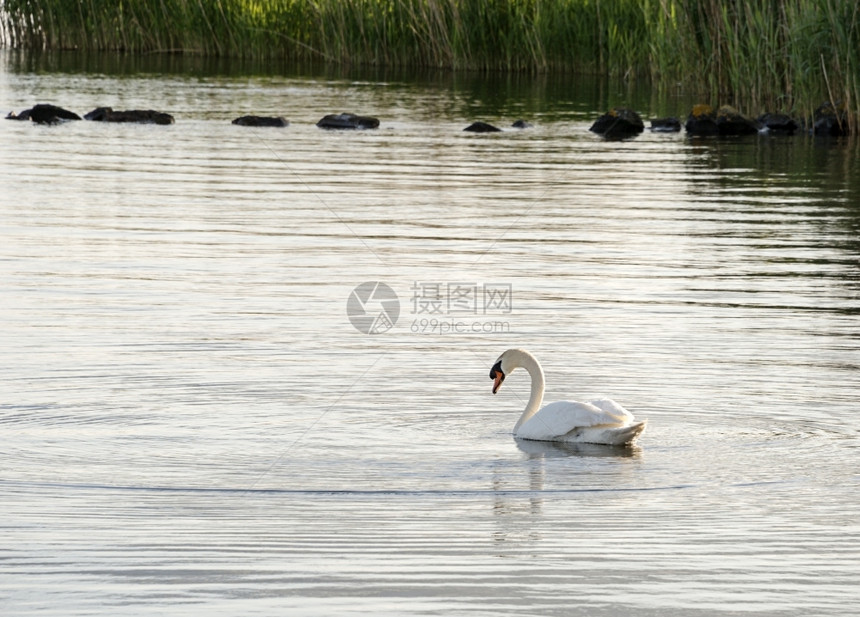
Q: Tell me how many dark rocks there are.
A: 12